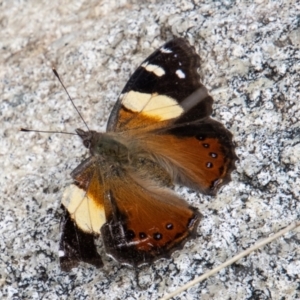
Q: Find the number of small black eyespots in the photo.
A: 8